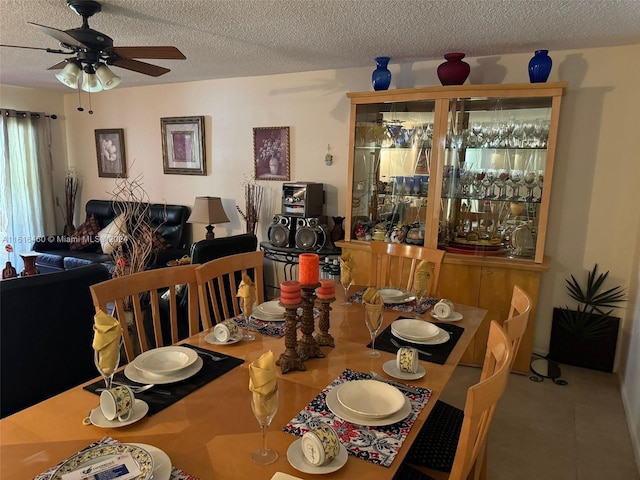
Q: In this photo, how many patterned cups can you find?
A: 5